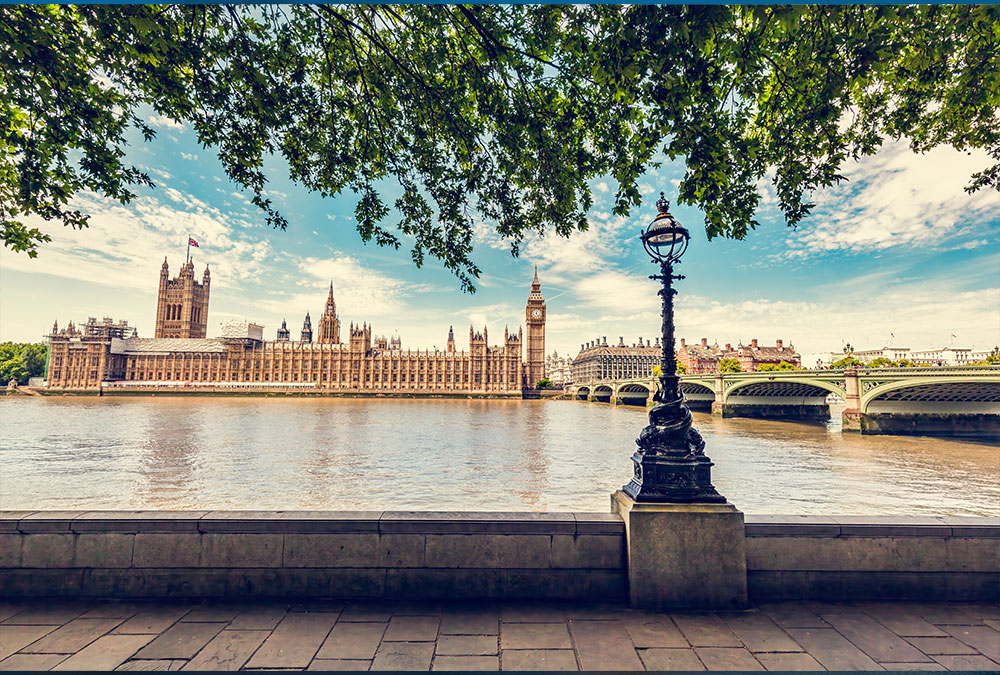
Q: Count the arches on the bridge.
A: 6